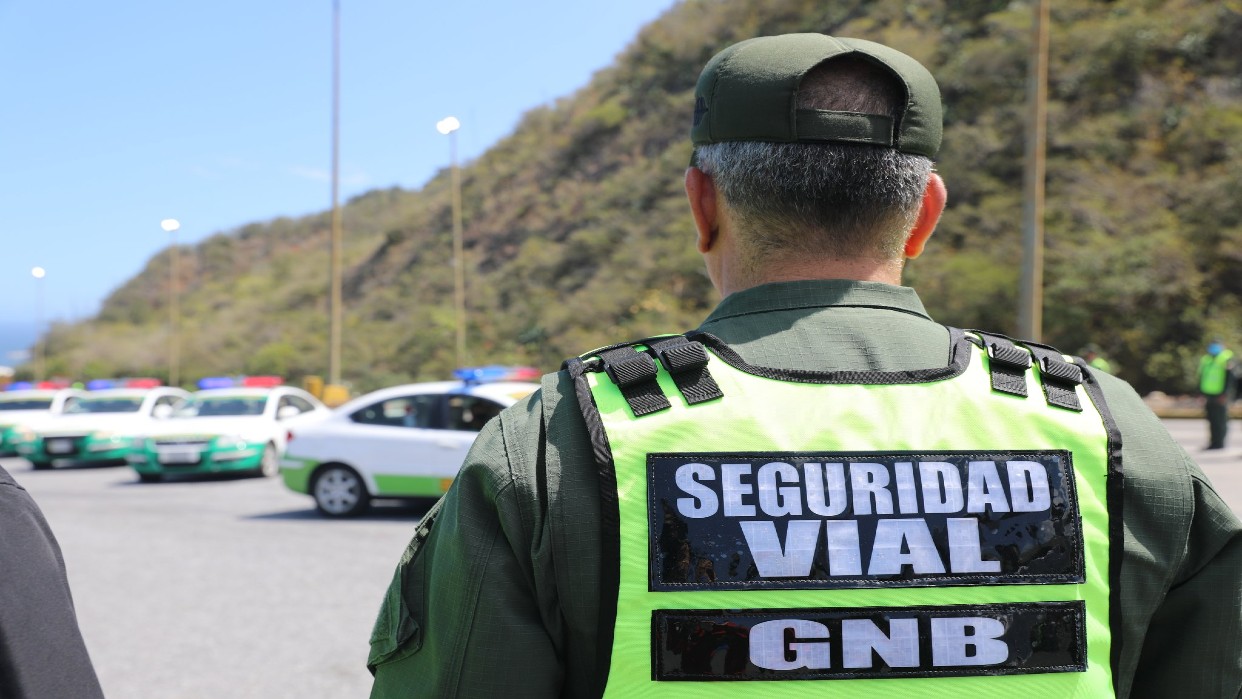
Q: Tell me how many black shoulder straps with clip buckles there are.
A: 4